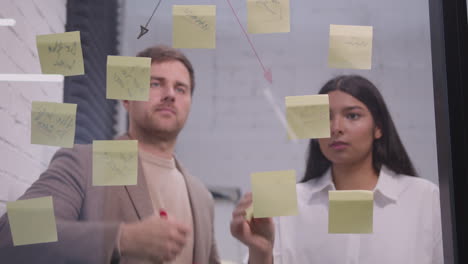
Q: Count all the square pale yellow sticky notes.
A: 11